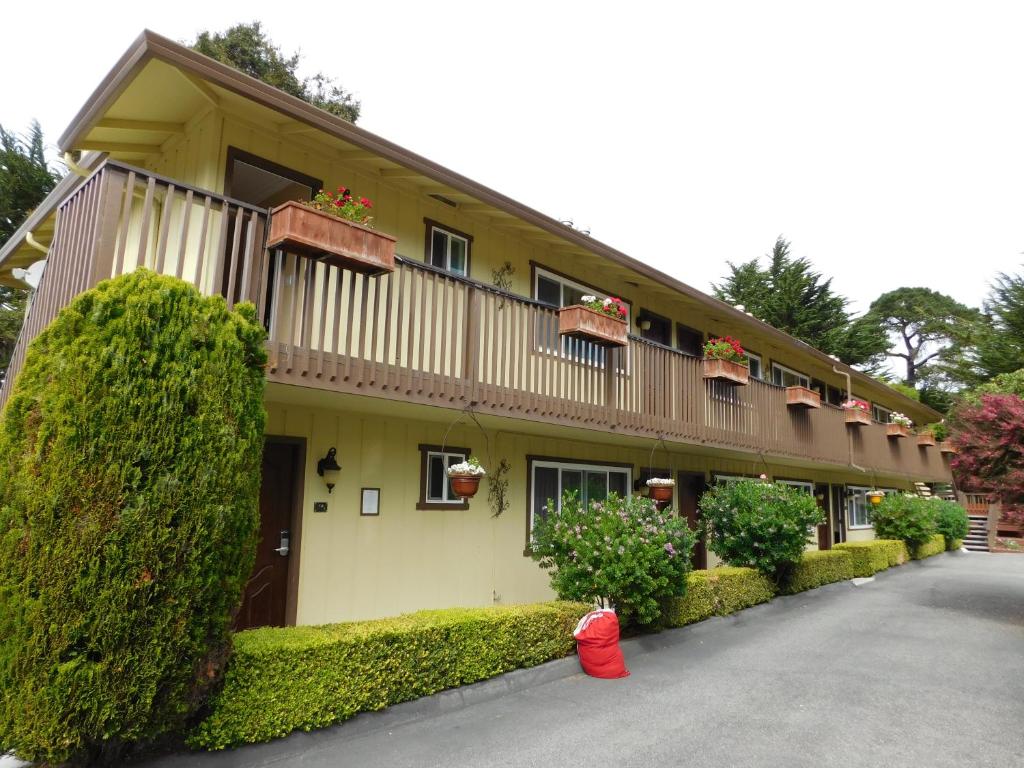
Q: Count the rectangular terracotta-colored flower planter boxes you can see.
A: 8